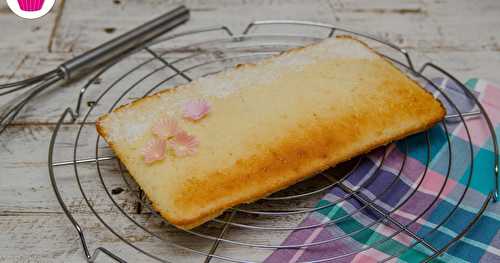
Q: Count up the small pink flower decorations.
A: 4